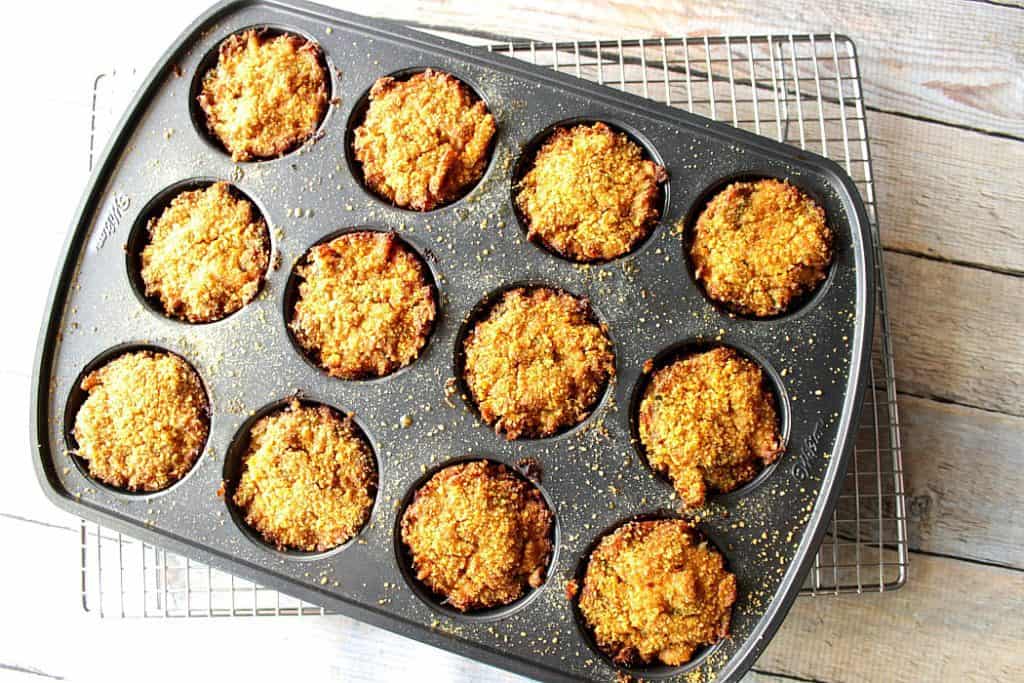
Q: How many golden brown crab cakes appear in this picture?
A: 12